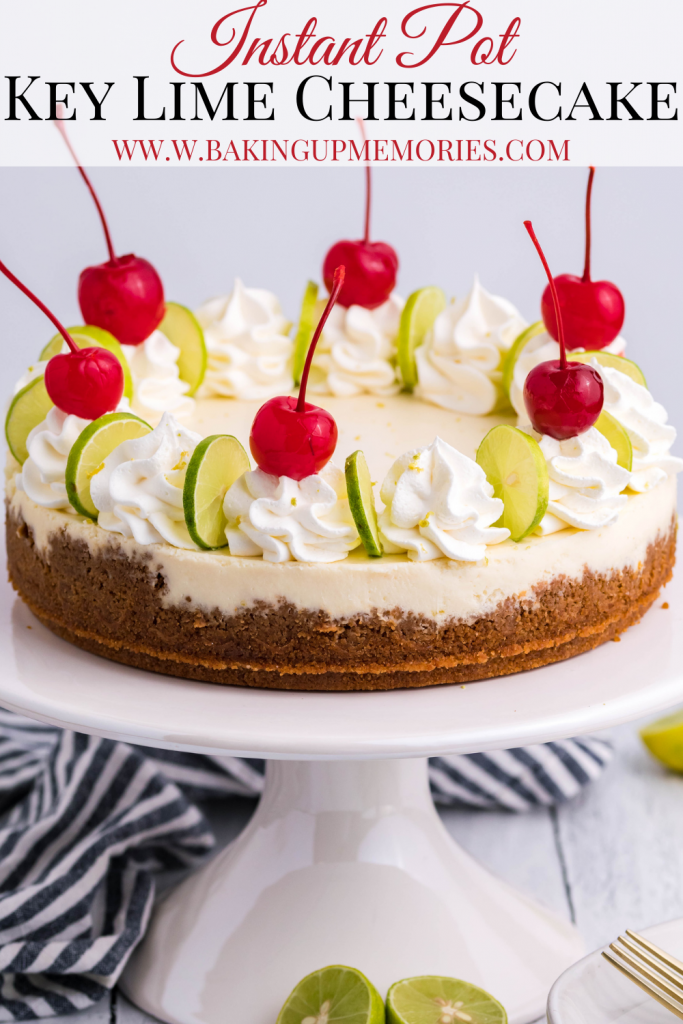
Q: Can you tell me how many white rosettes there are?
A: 12